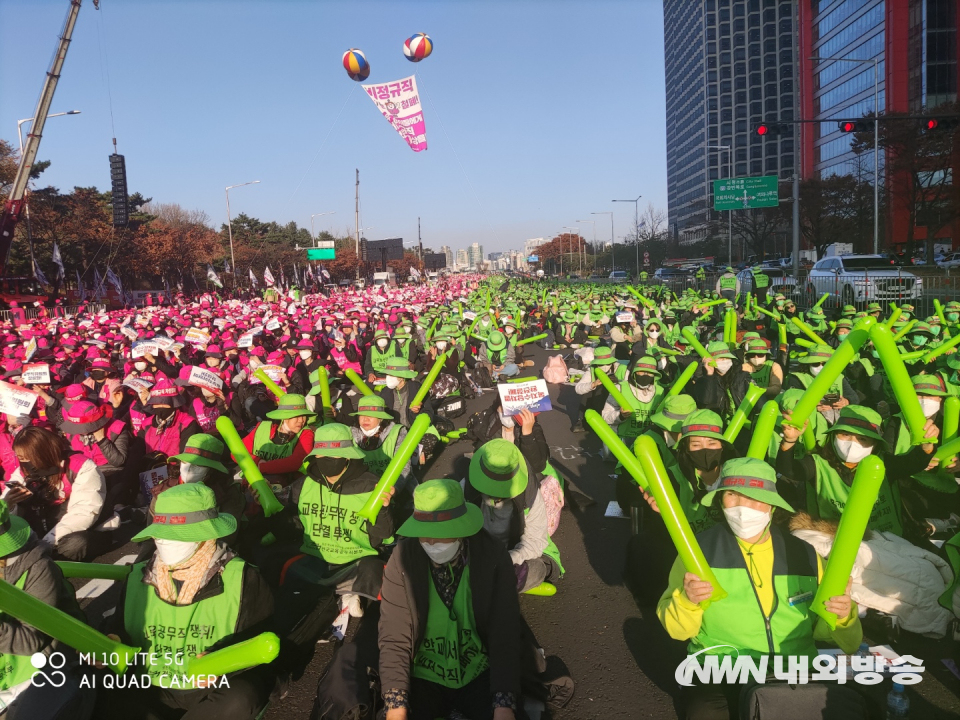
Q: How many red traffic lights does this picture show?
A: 3